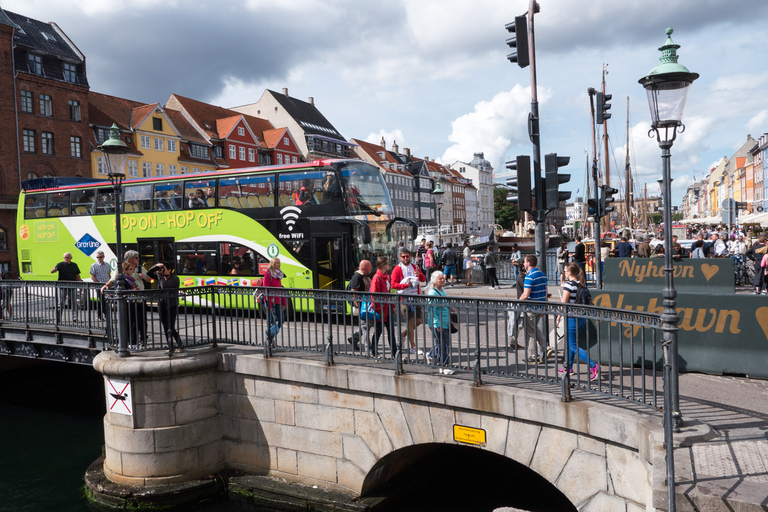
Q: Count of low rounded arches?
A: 1